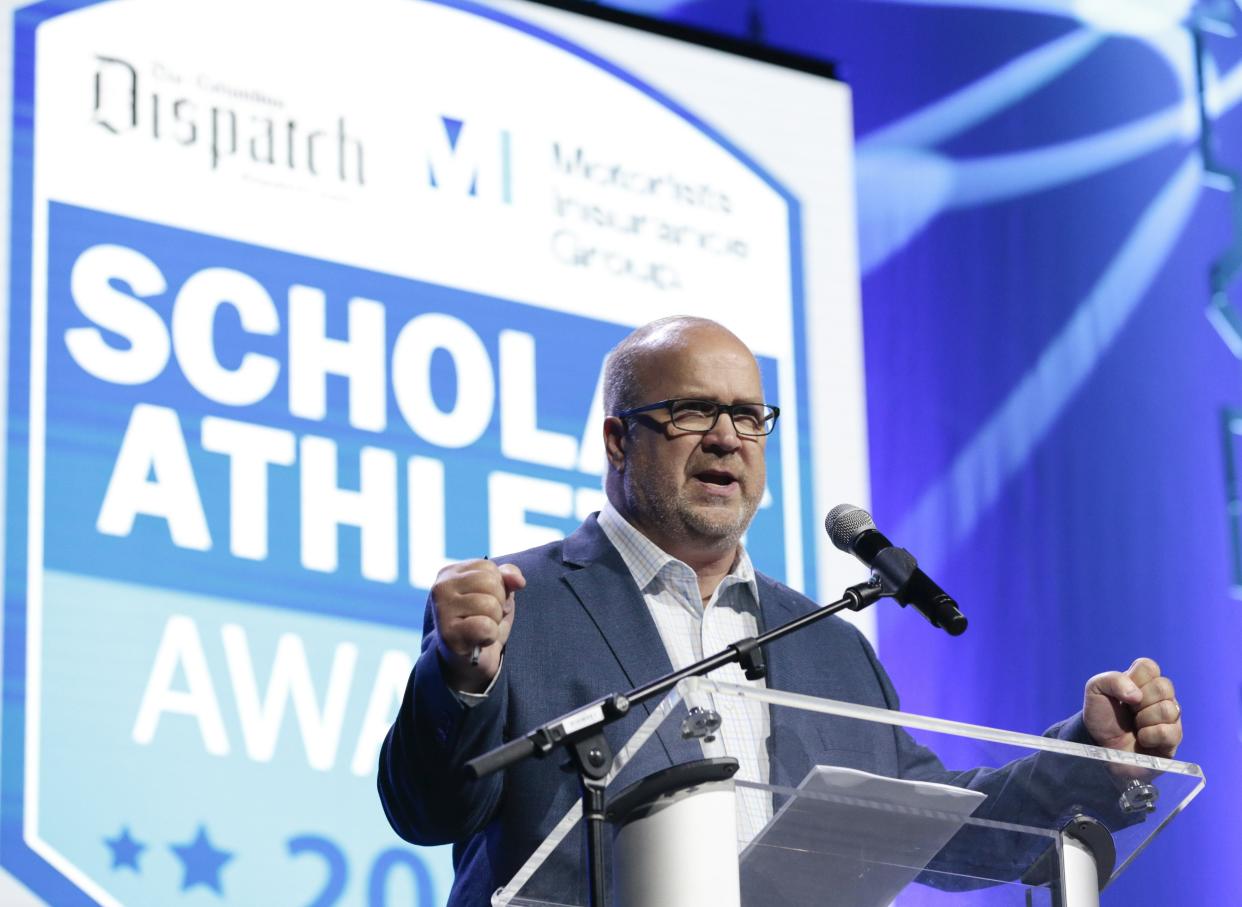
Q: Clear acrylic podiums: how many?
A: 1